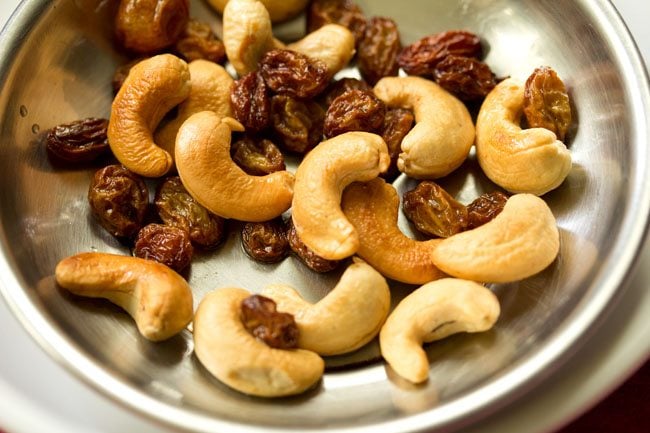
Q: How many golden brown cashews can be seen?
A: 14